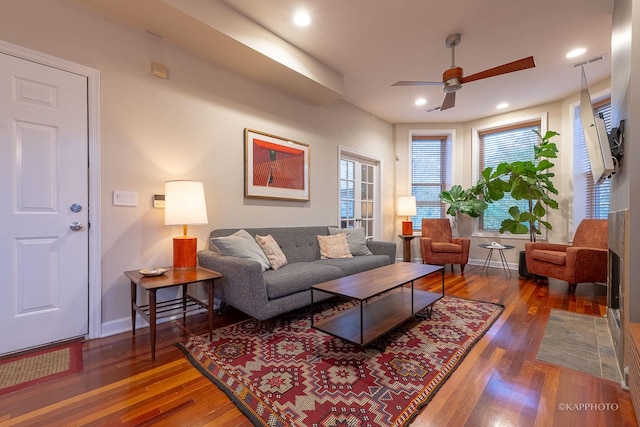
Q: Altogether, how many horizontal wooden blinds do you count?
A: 3